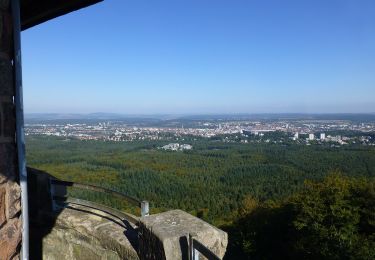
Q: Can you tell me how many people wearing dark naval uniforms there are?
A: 0